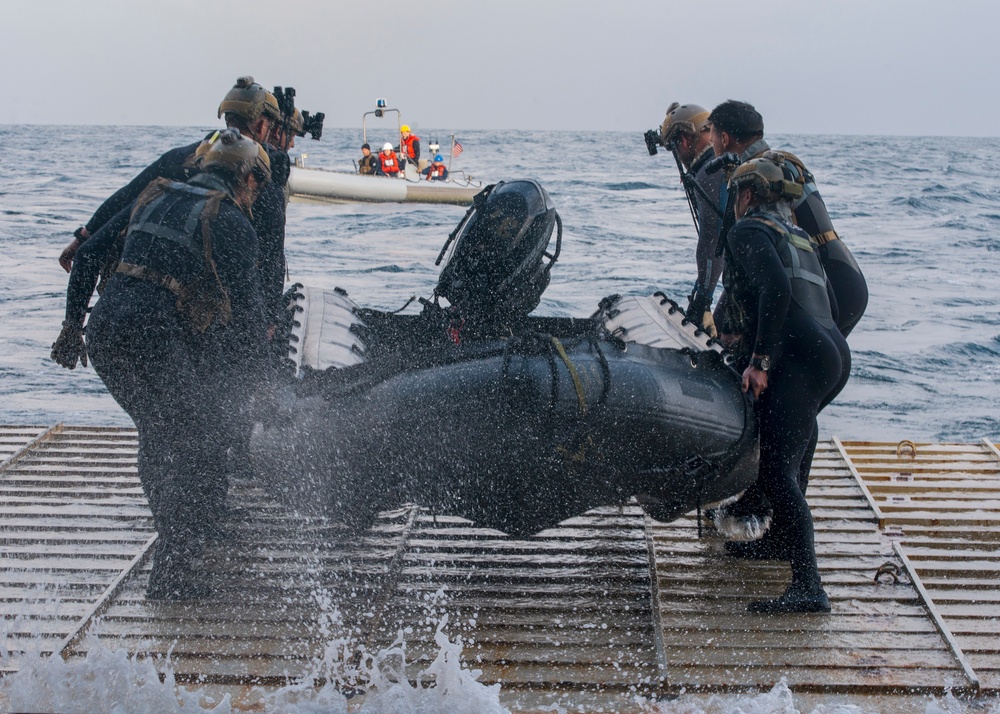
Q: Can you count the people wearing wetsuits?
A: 6